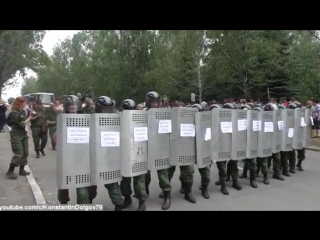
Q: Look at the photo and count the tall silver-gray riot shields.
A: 14